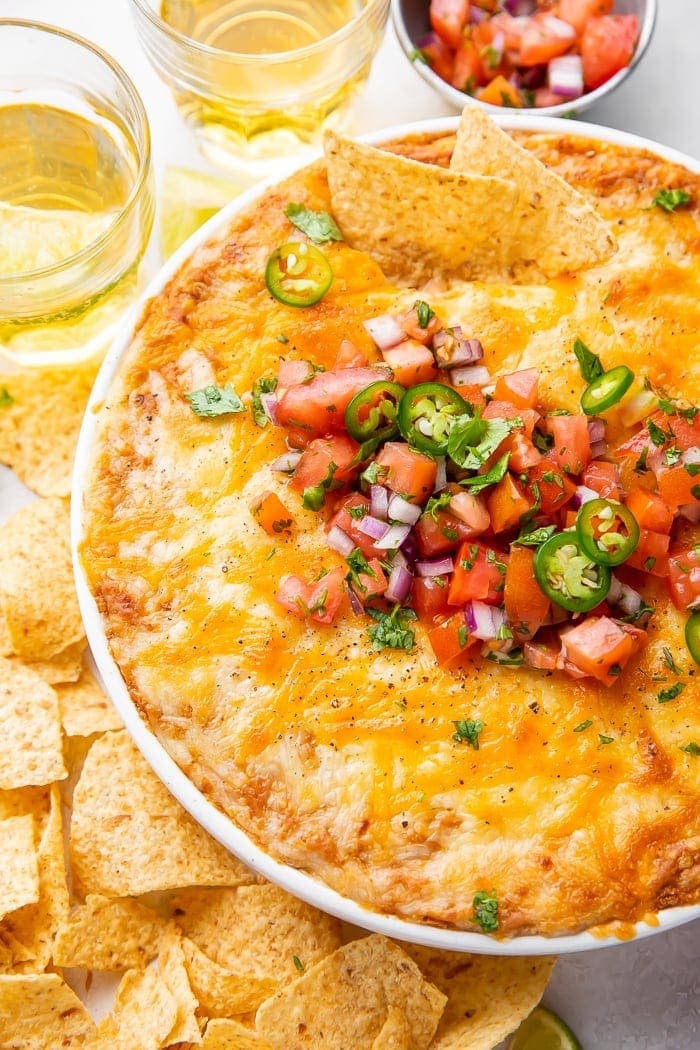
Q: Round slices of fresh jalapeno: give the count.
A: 7